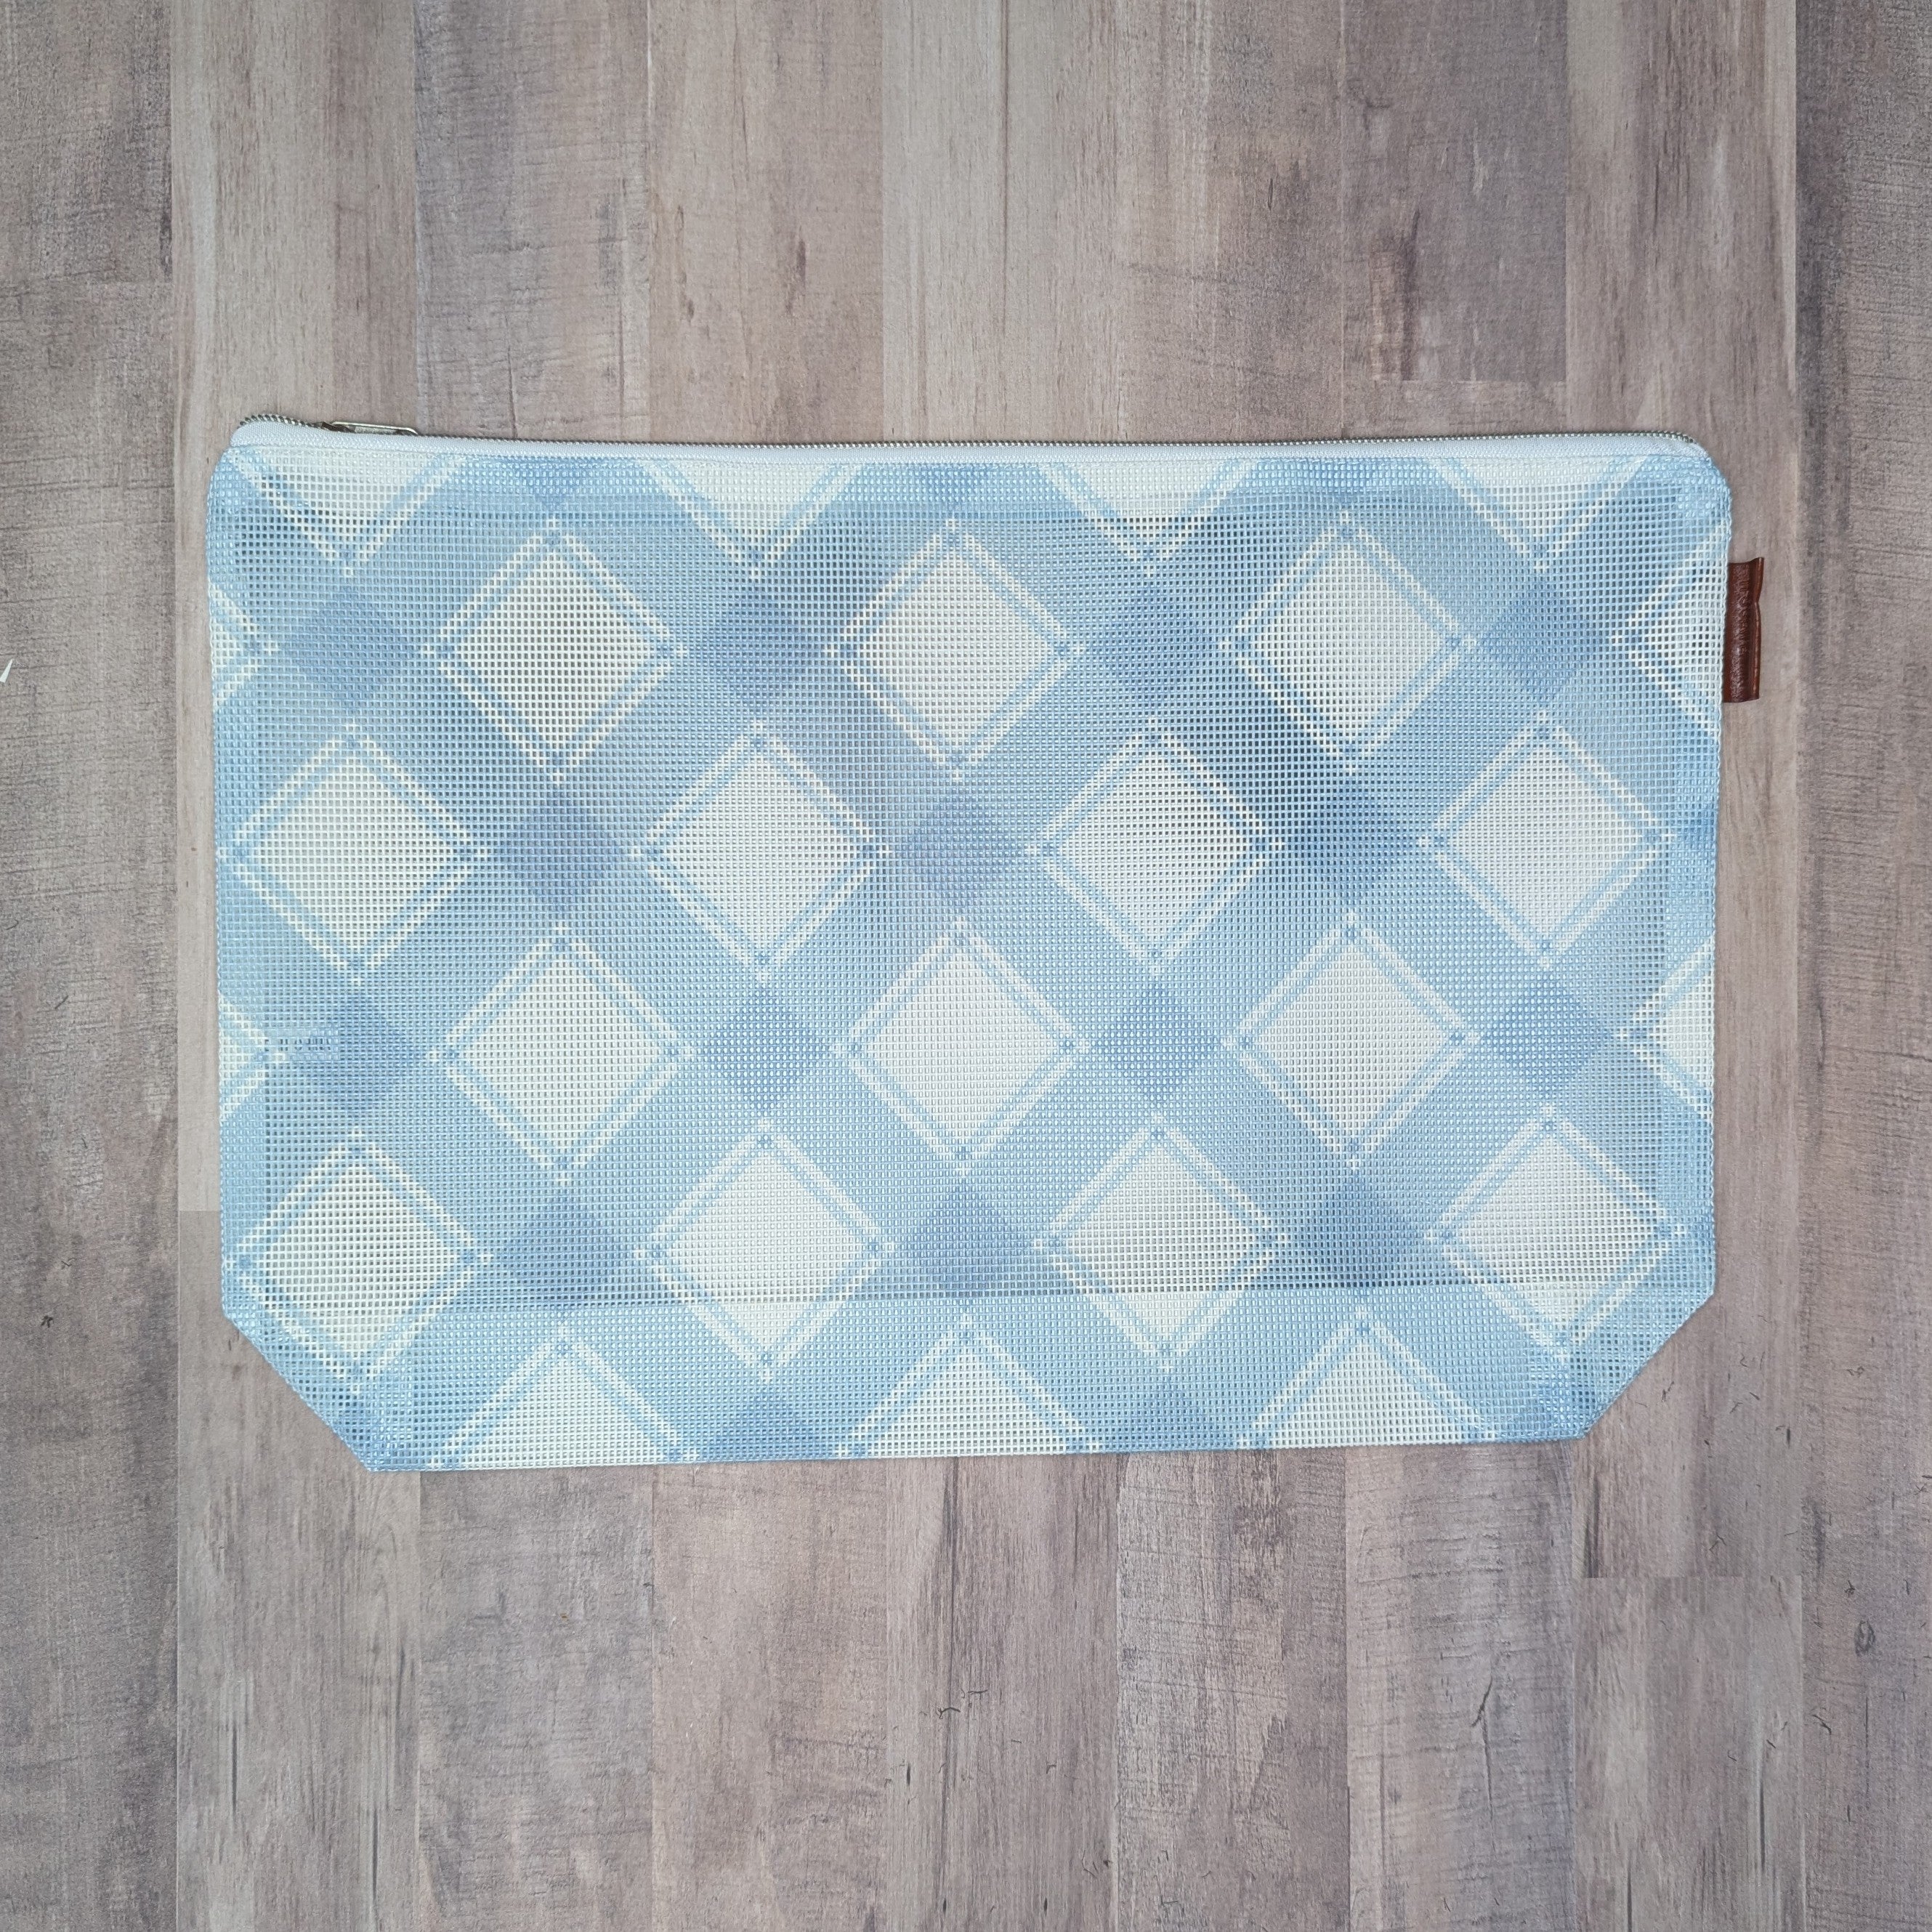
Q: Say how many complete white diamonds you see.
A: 14